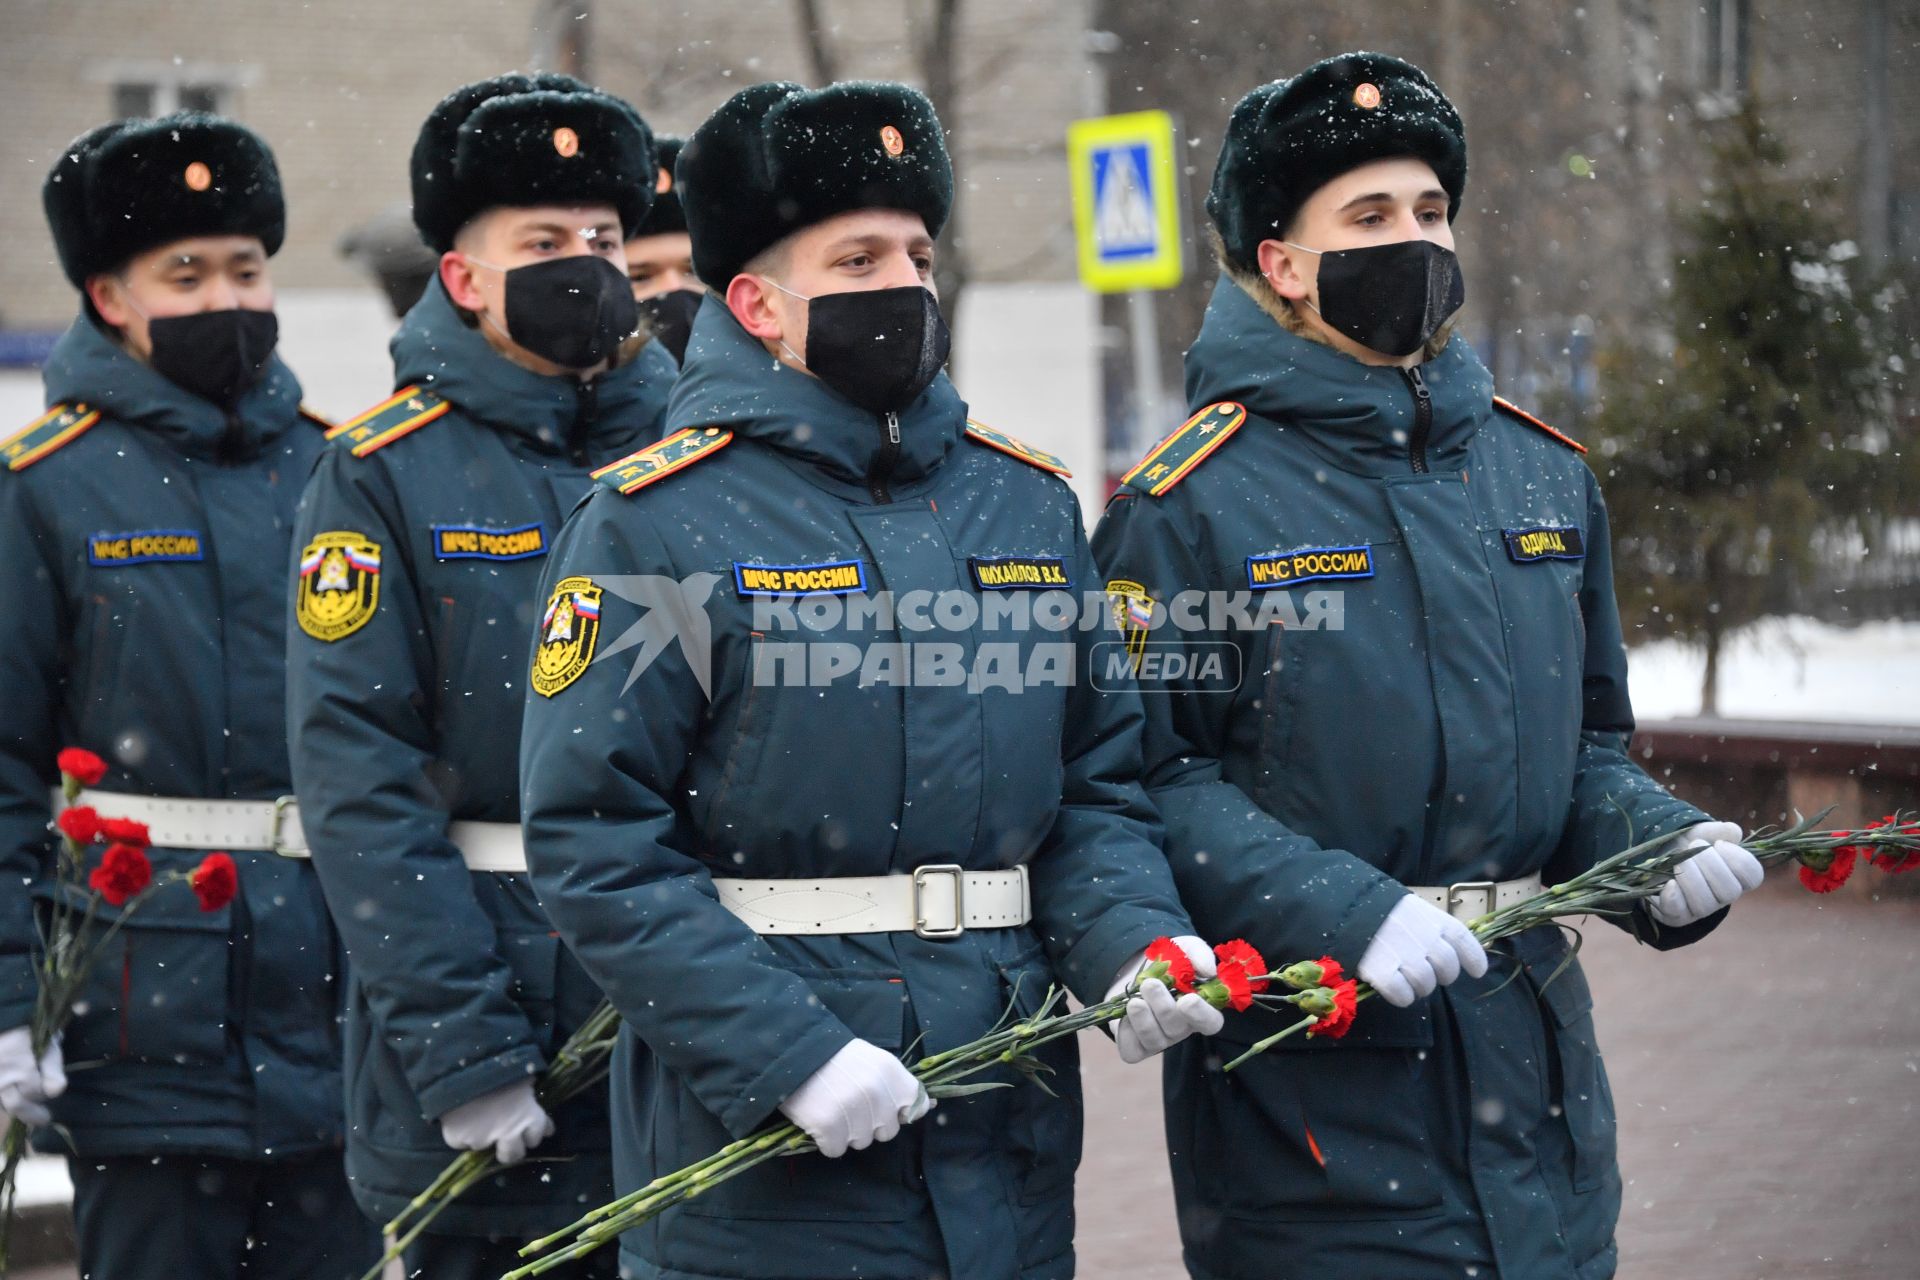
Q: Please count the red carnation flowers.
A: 12